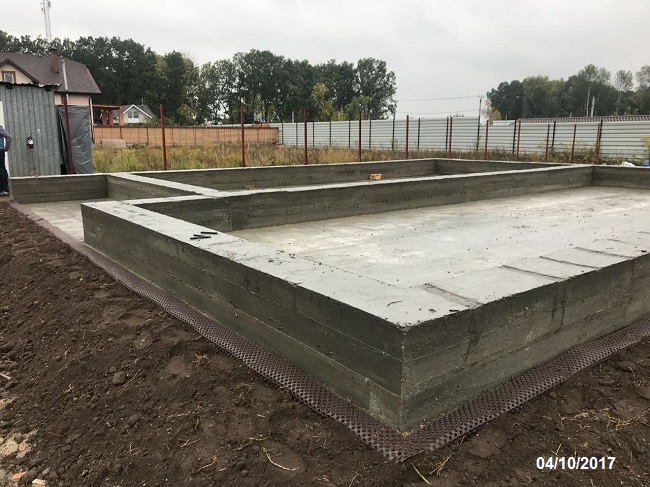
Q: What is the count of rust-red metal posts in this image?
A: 12